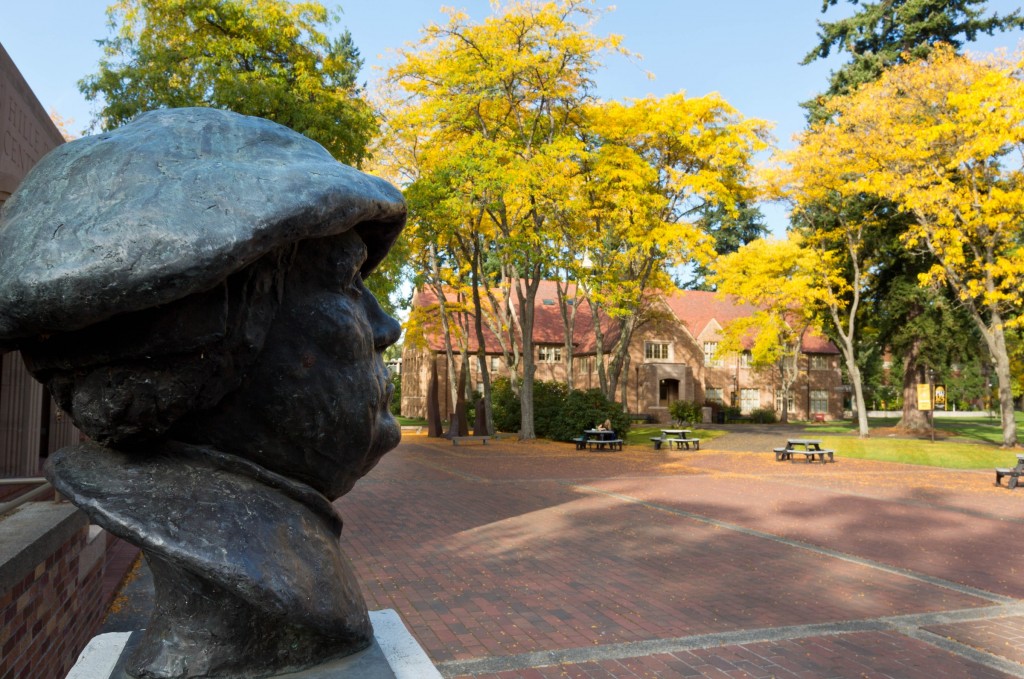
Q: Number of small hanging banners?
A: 2